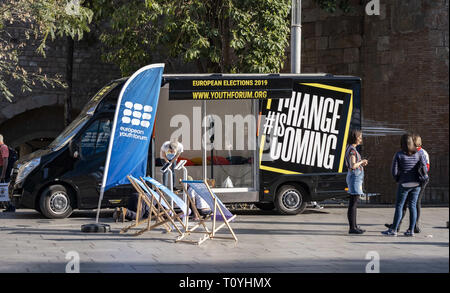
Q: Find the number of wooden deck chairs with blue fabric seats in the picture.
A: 3